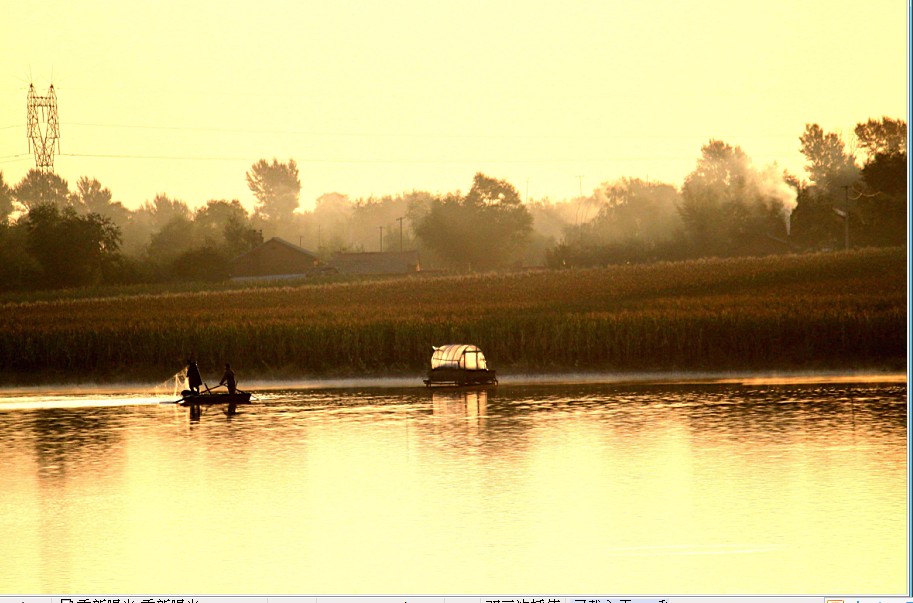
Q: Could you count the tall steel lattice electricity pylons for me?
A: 1